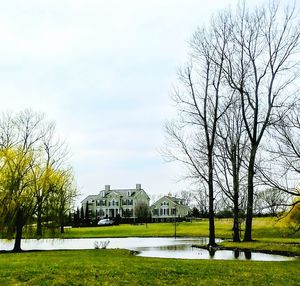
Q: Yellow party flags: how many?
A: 0